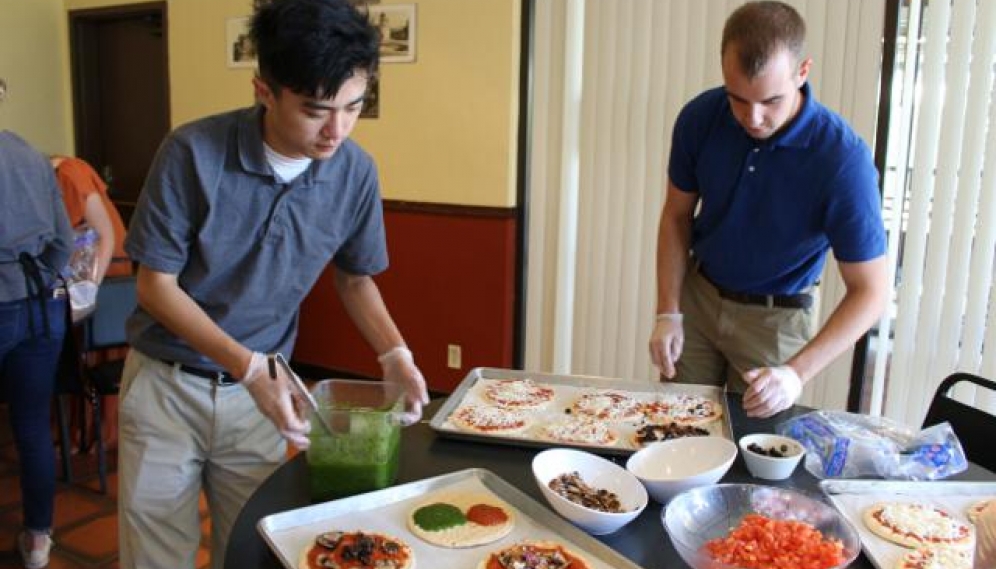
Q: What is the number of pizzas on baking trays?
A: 12